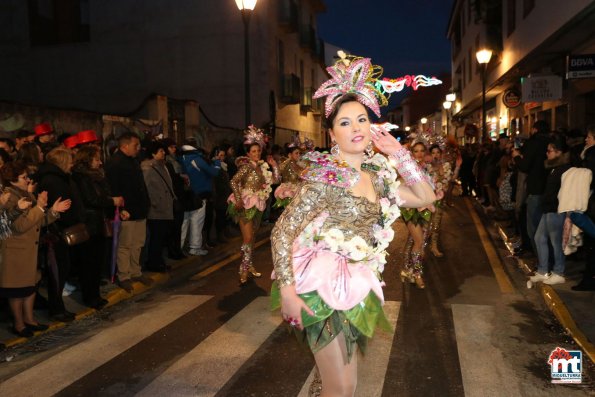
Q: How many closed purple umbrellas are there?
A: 1